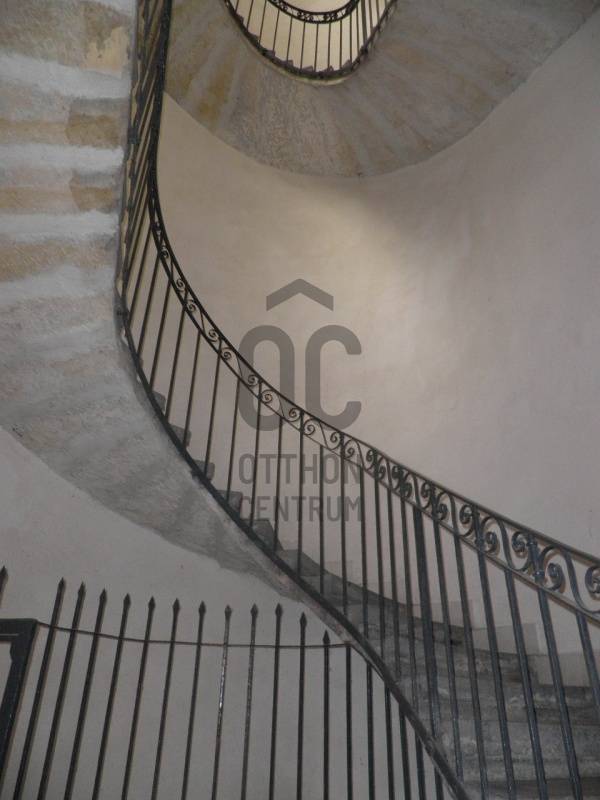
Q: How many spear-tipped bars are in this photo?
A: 13